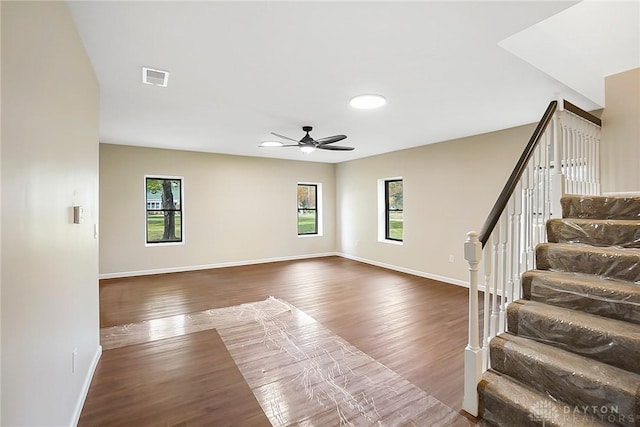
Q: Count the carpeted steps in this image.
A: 7